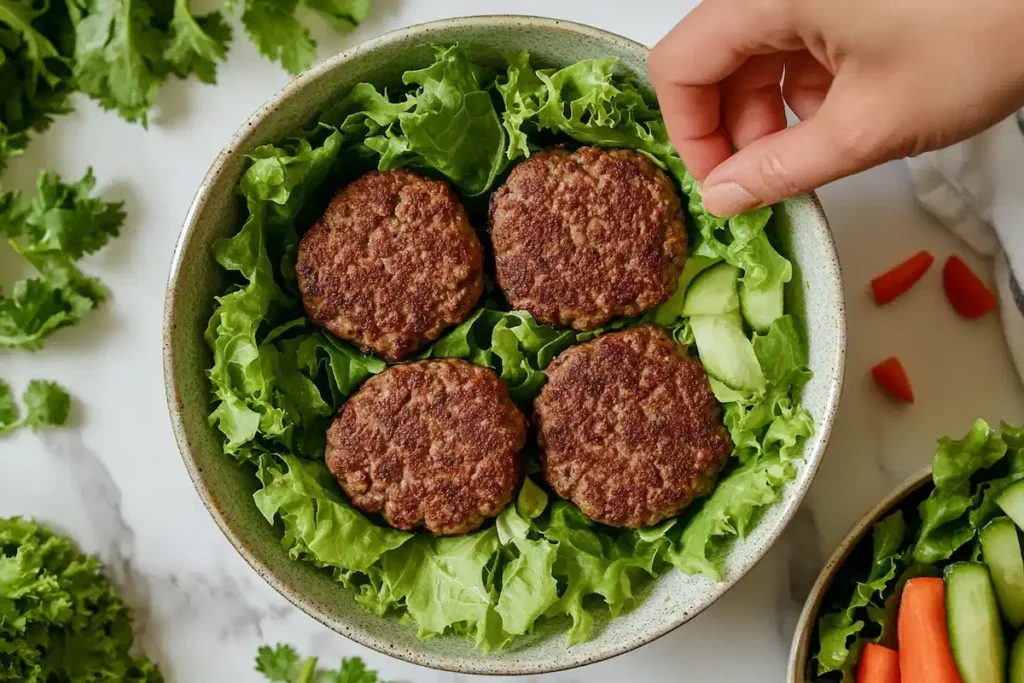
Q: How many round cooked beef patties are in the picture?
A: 4